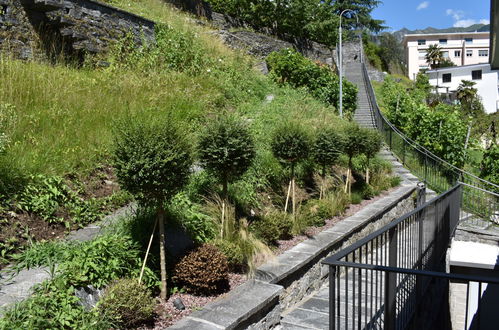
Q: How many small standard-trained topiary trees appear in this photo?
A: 6